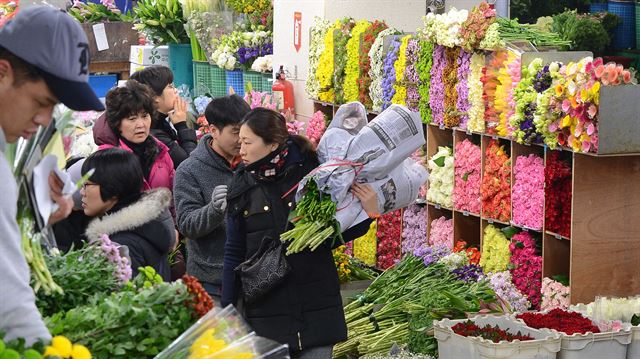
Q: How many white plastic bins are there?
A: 3